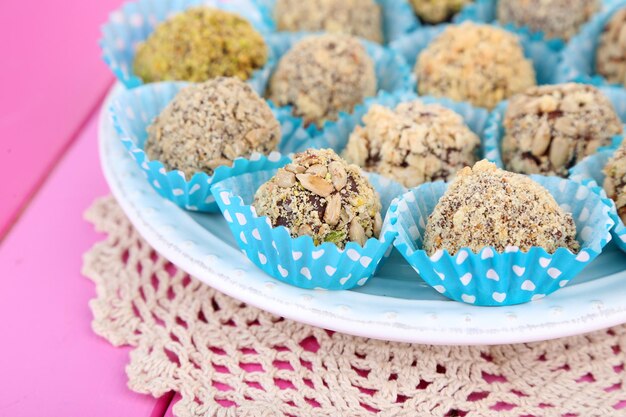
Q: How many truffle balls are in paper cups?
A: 13